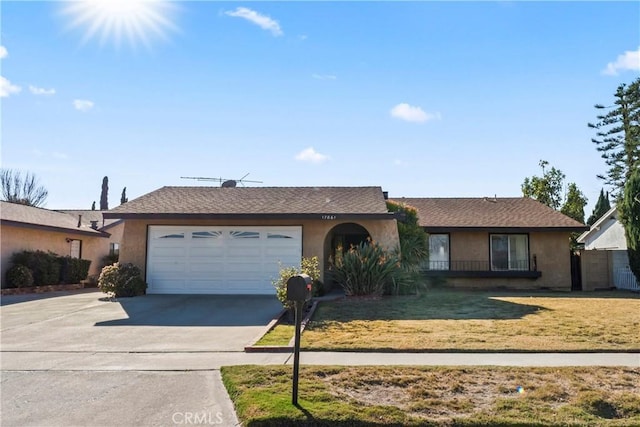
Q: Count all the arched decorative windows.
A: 4